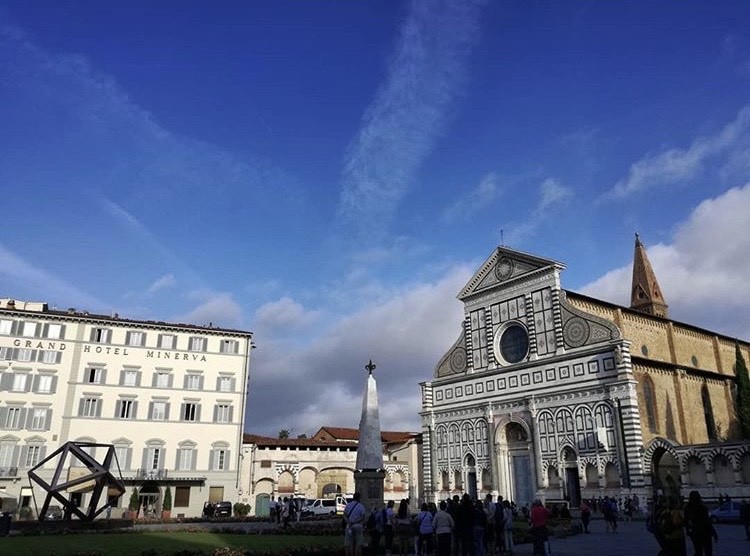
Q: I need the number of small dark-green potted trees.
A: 2